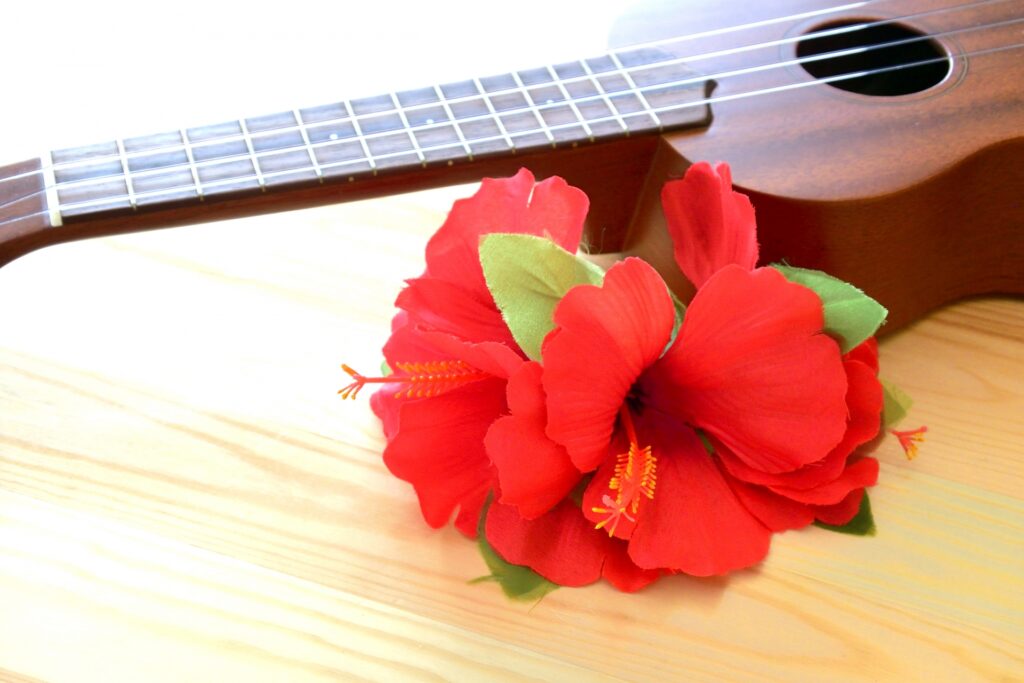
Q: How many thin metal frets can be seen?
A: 12